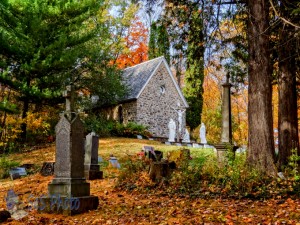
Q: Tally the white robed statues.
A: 3